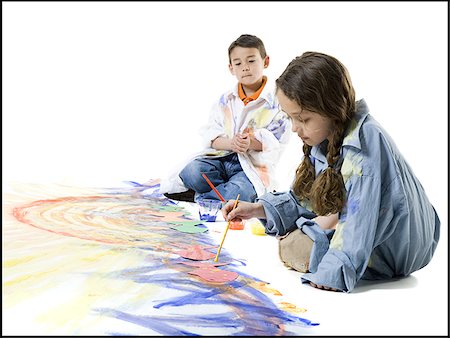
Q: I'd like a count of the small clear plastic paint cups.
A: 3